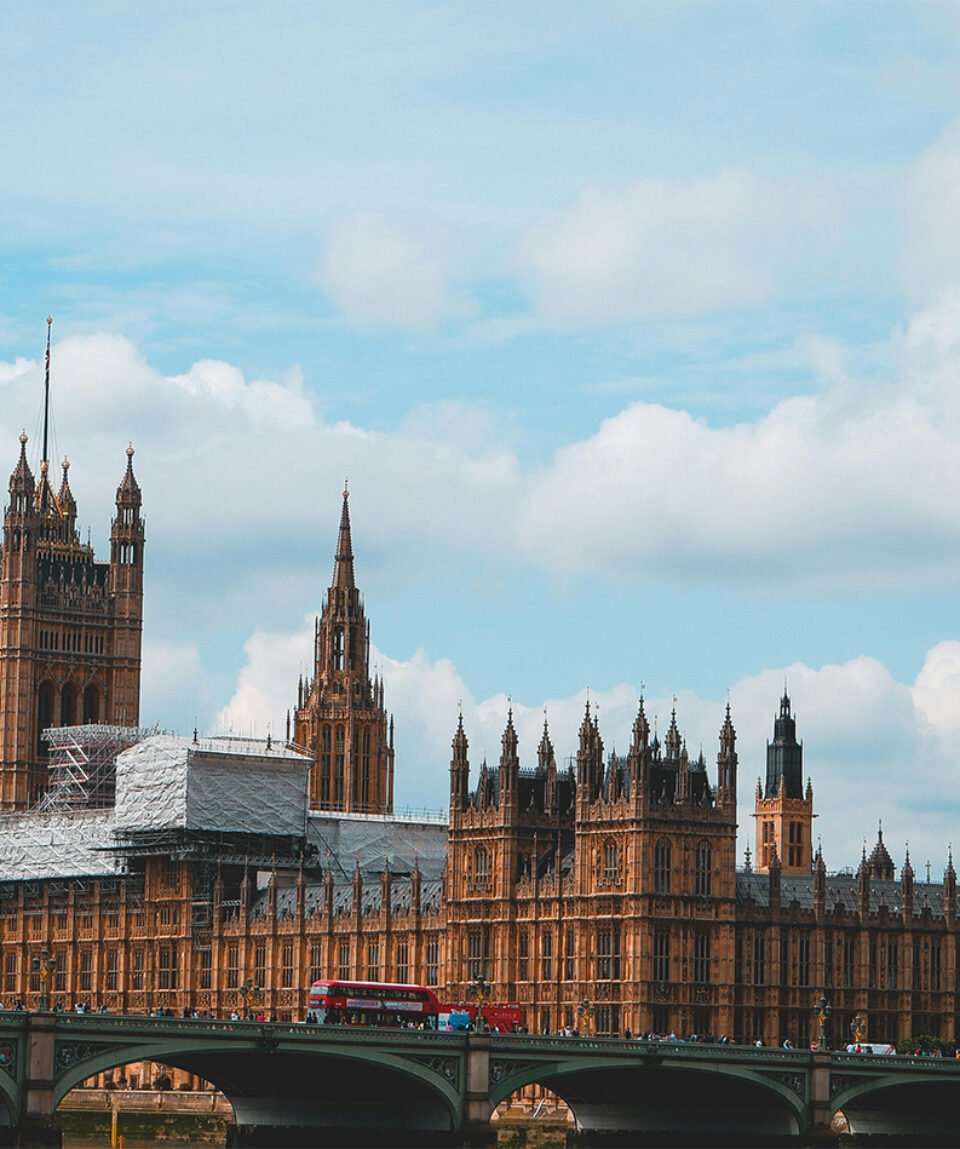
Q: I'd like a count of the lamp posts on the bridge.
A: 6